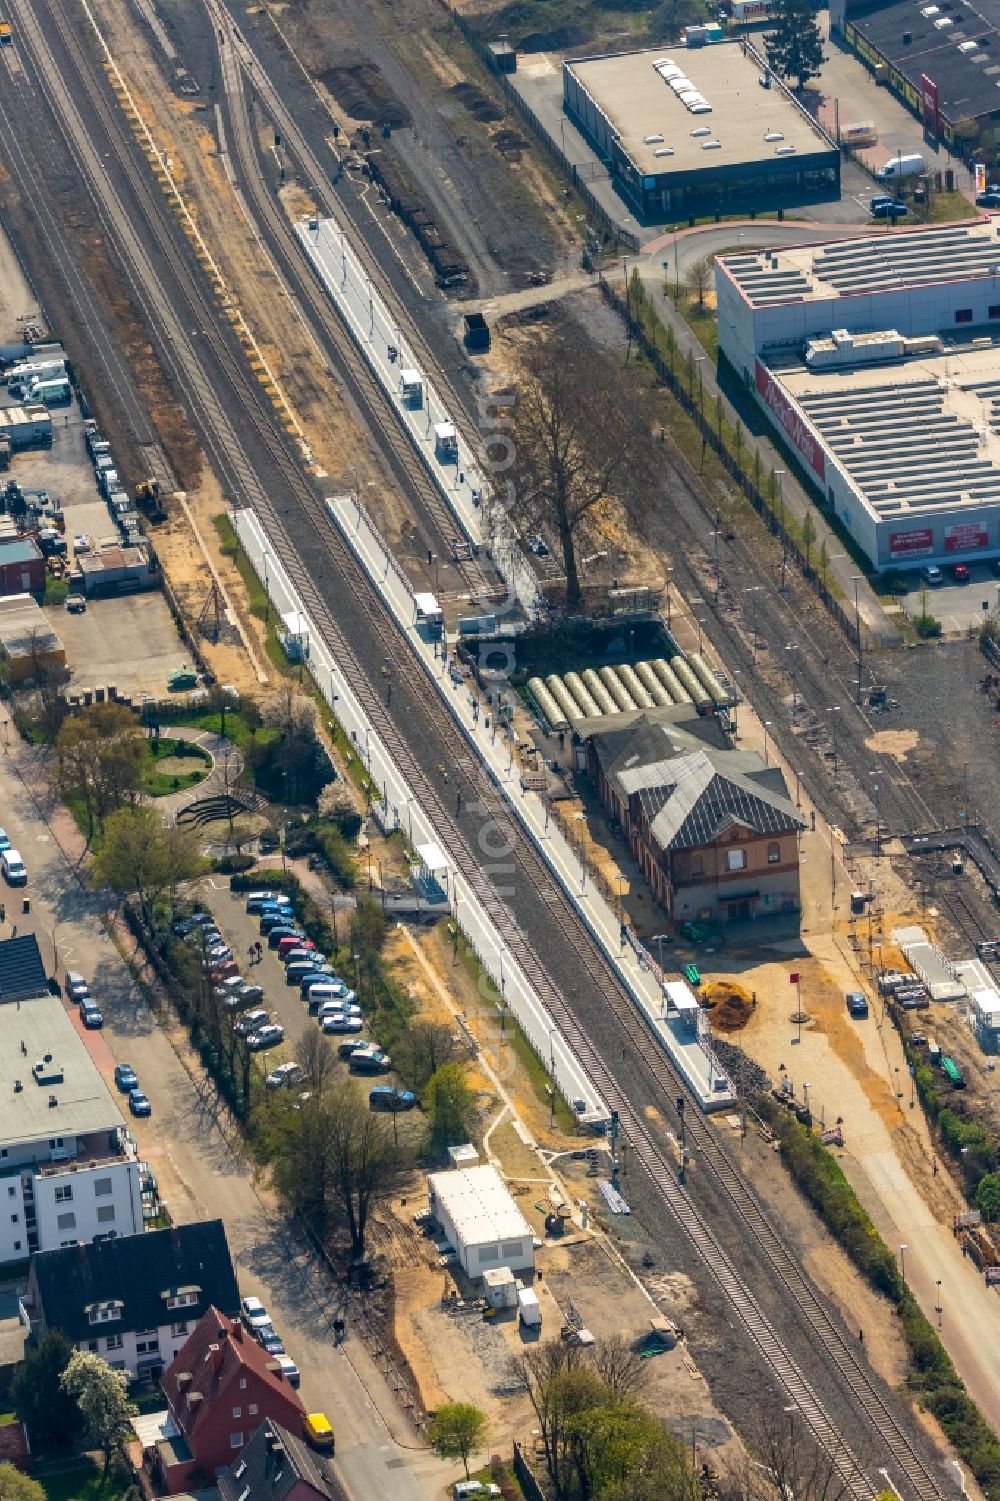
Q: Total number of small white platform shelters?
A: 6